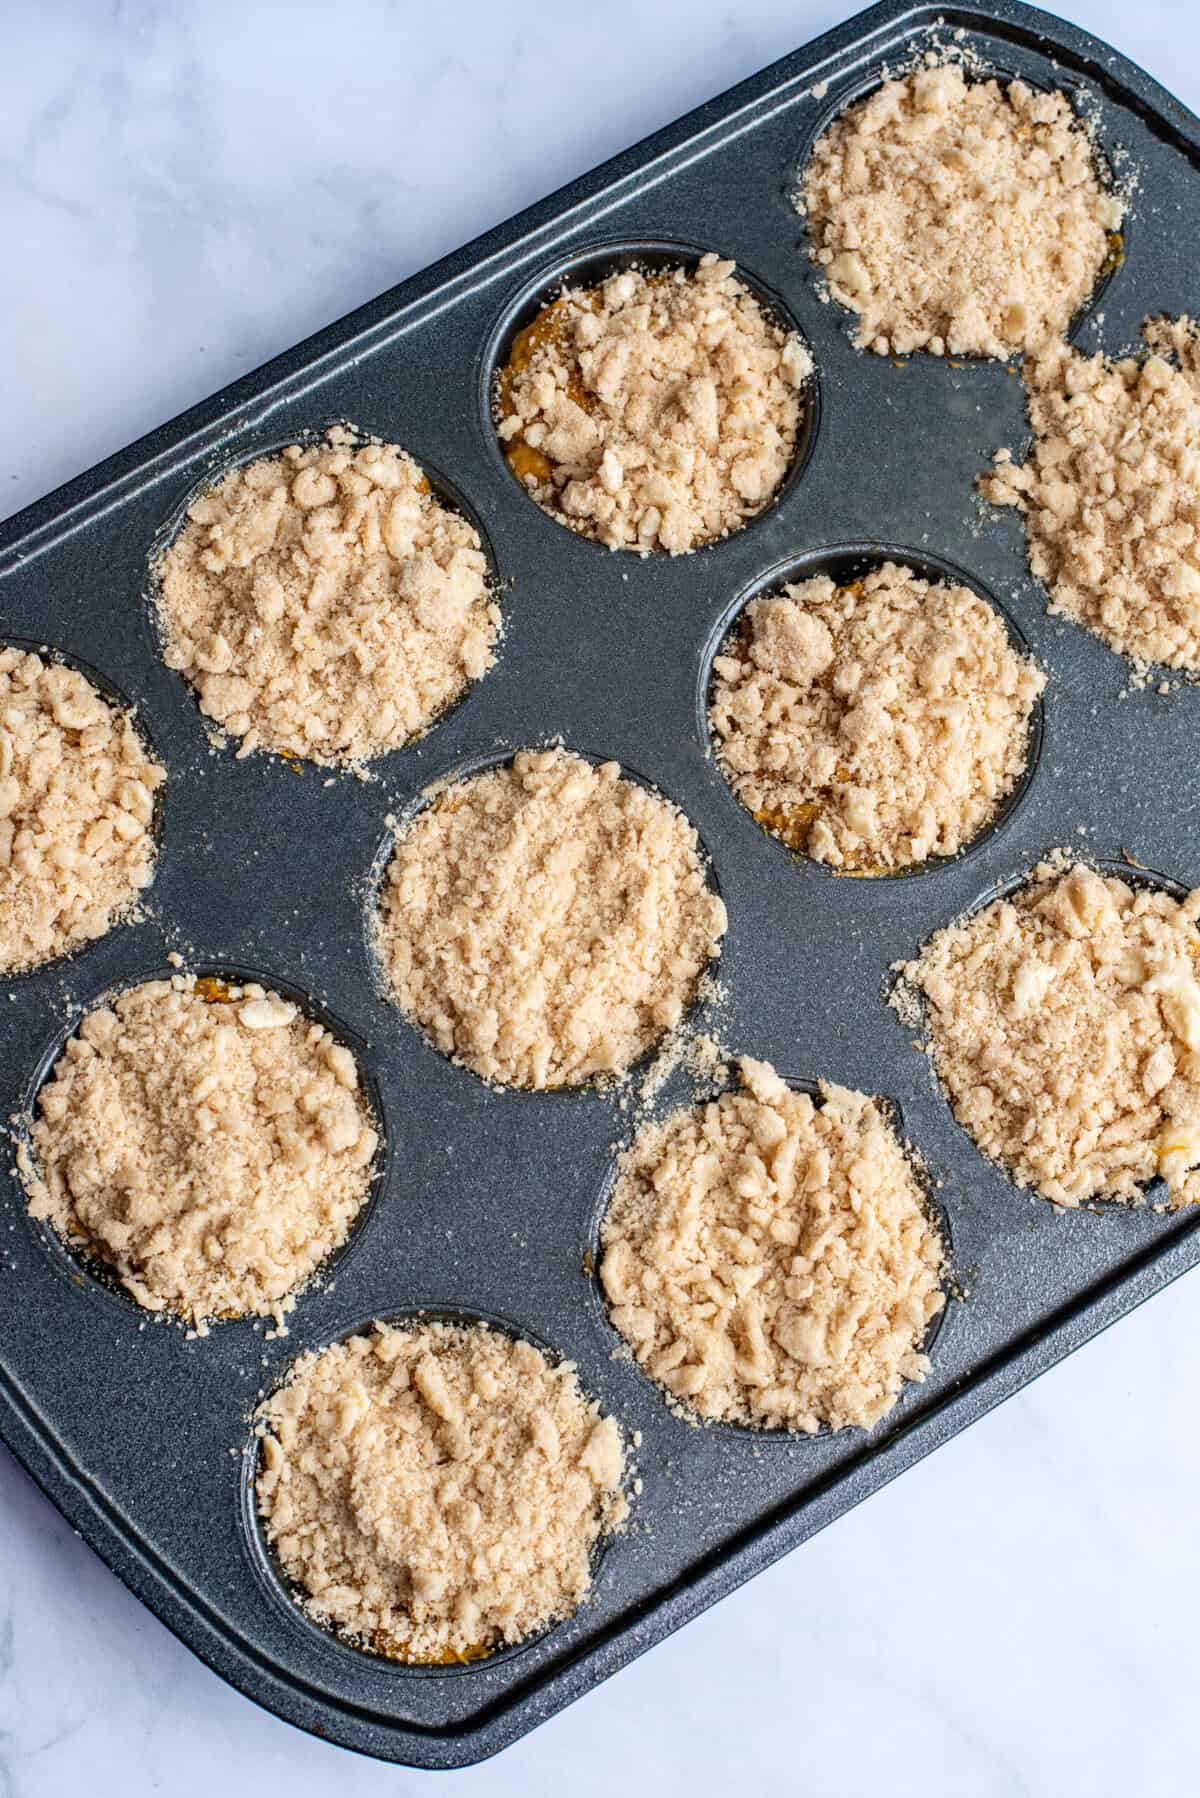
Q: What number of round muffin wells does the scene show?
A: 11